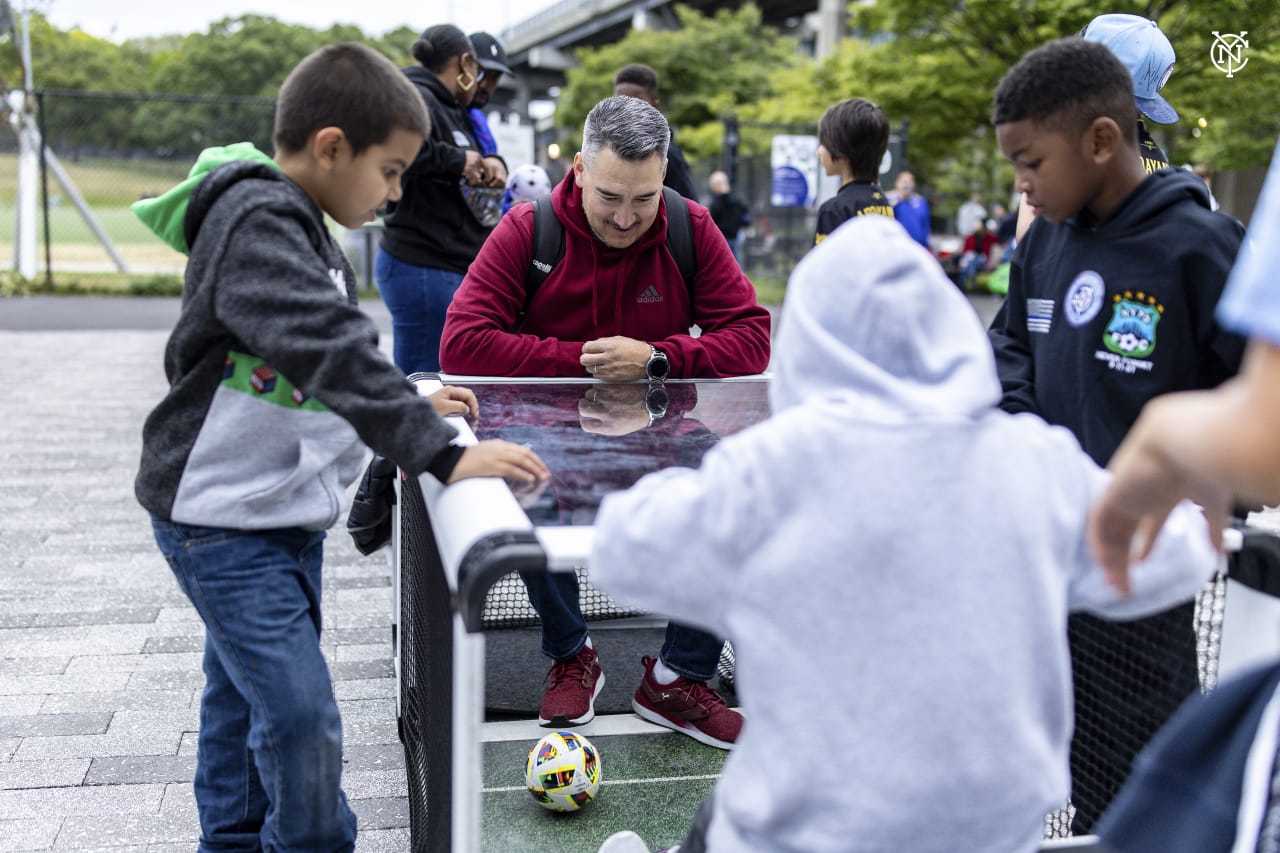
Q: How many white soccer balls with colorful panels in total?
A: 1